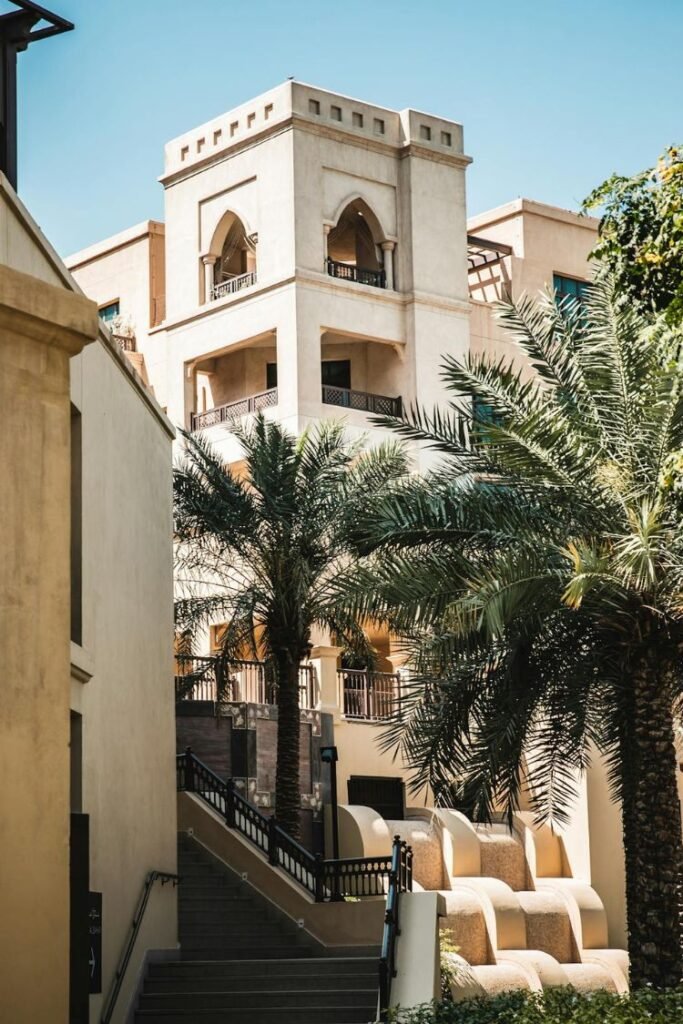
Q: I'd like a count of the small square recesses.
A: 12